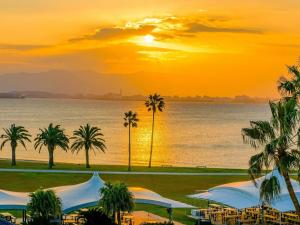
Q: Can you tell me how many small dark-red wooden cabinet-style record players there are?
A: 0